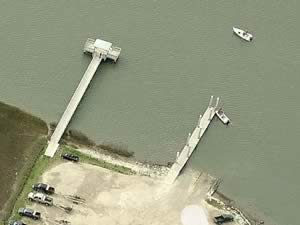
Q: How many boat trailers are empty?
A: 3